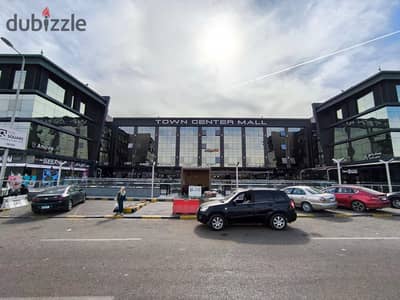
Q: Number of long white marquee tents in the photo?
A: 0